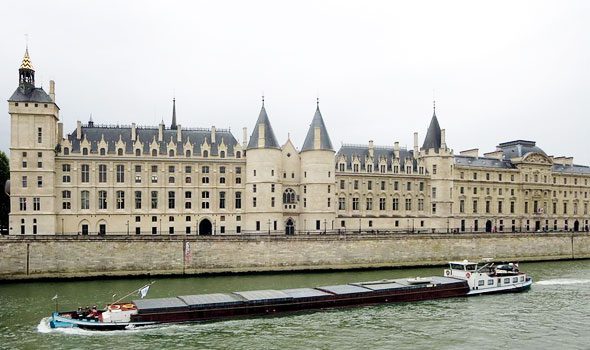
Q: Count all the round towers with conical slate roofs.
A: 3